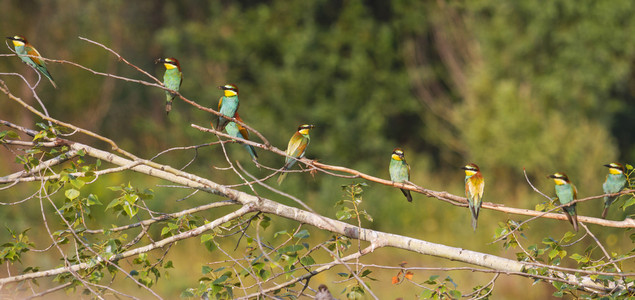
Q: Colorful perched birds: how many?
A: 9